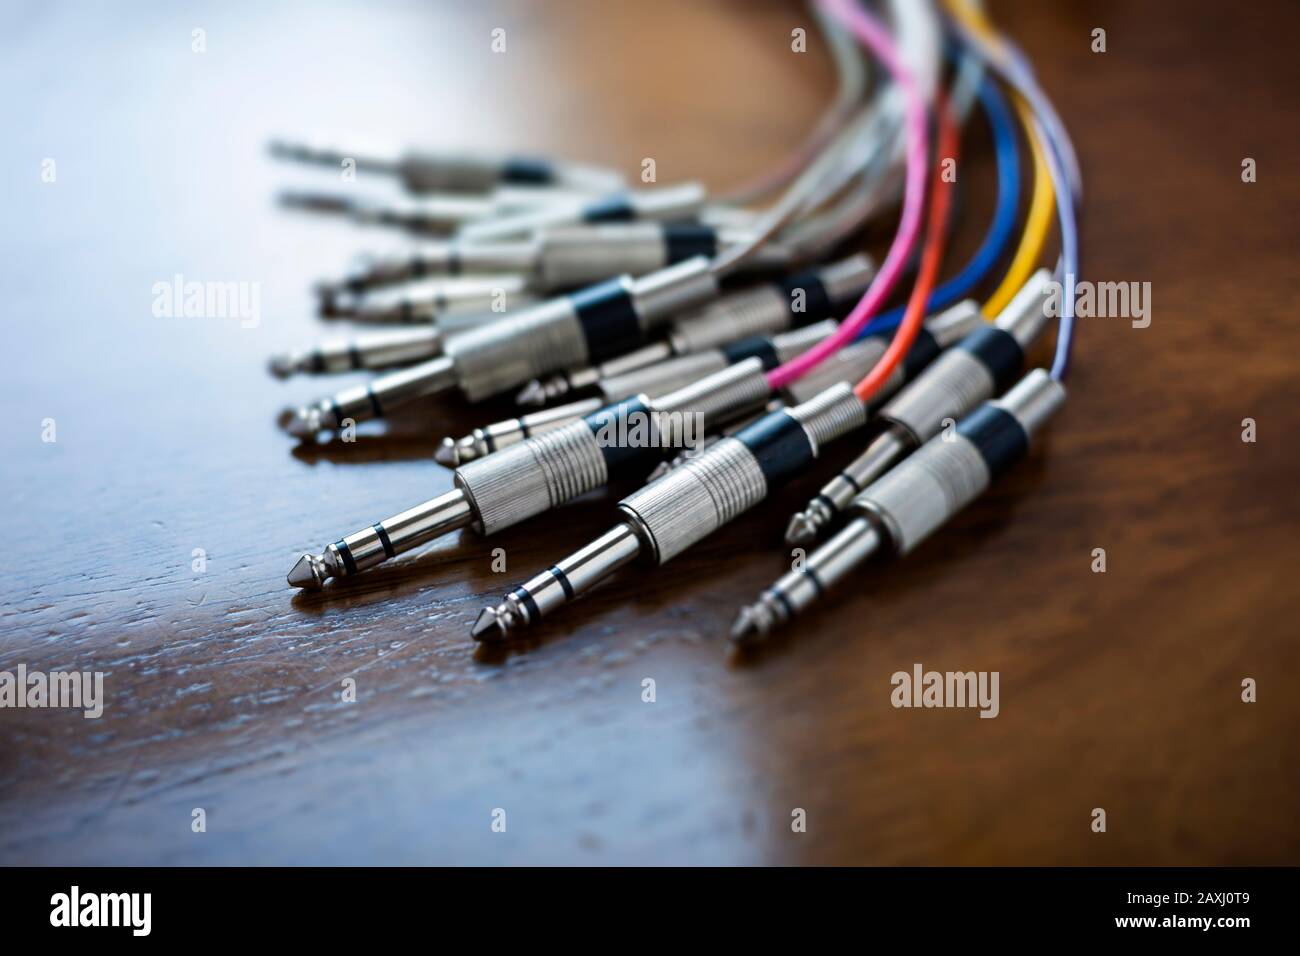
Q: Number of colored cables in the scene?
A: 5